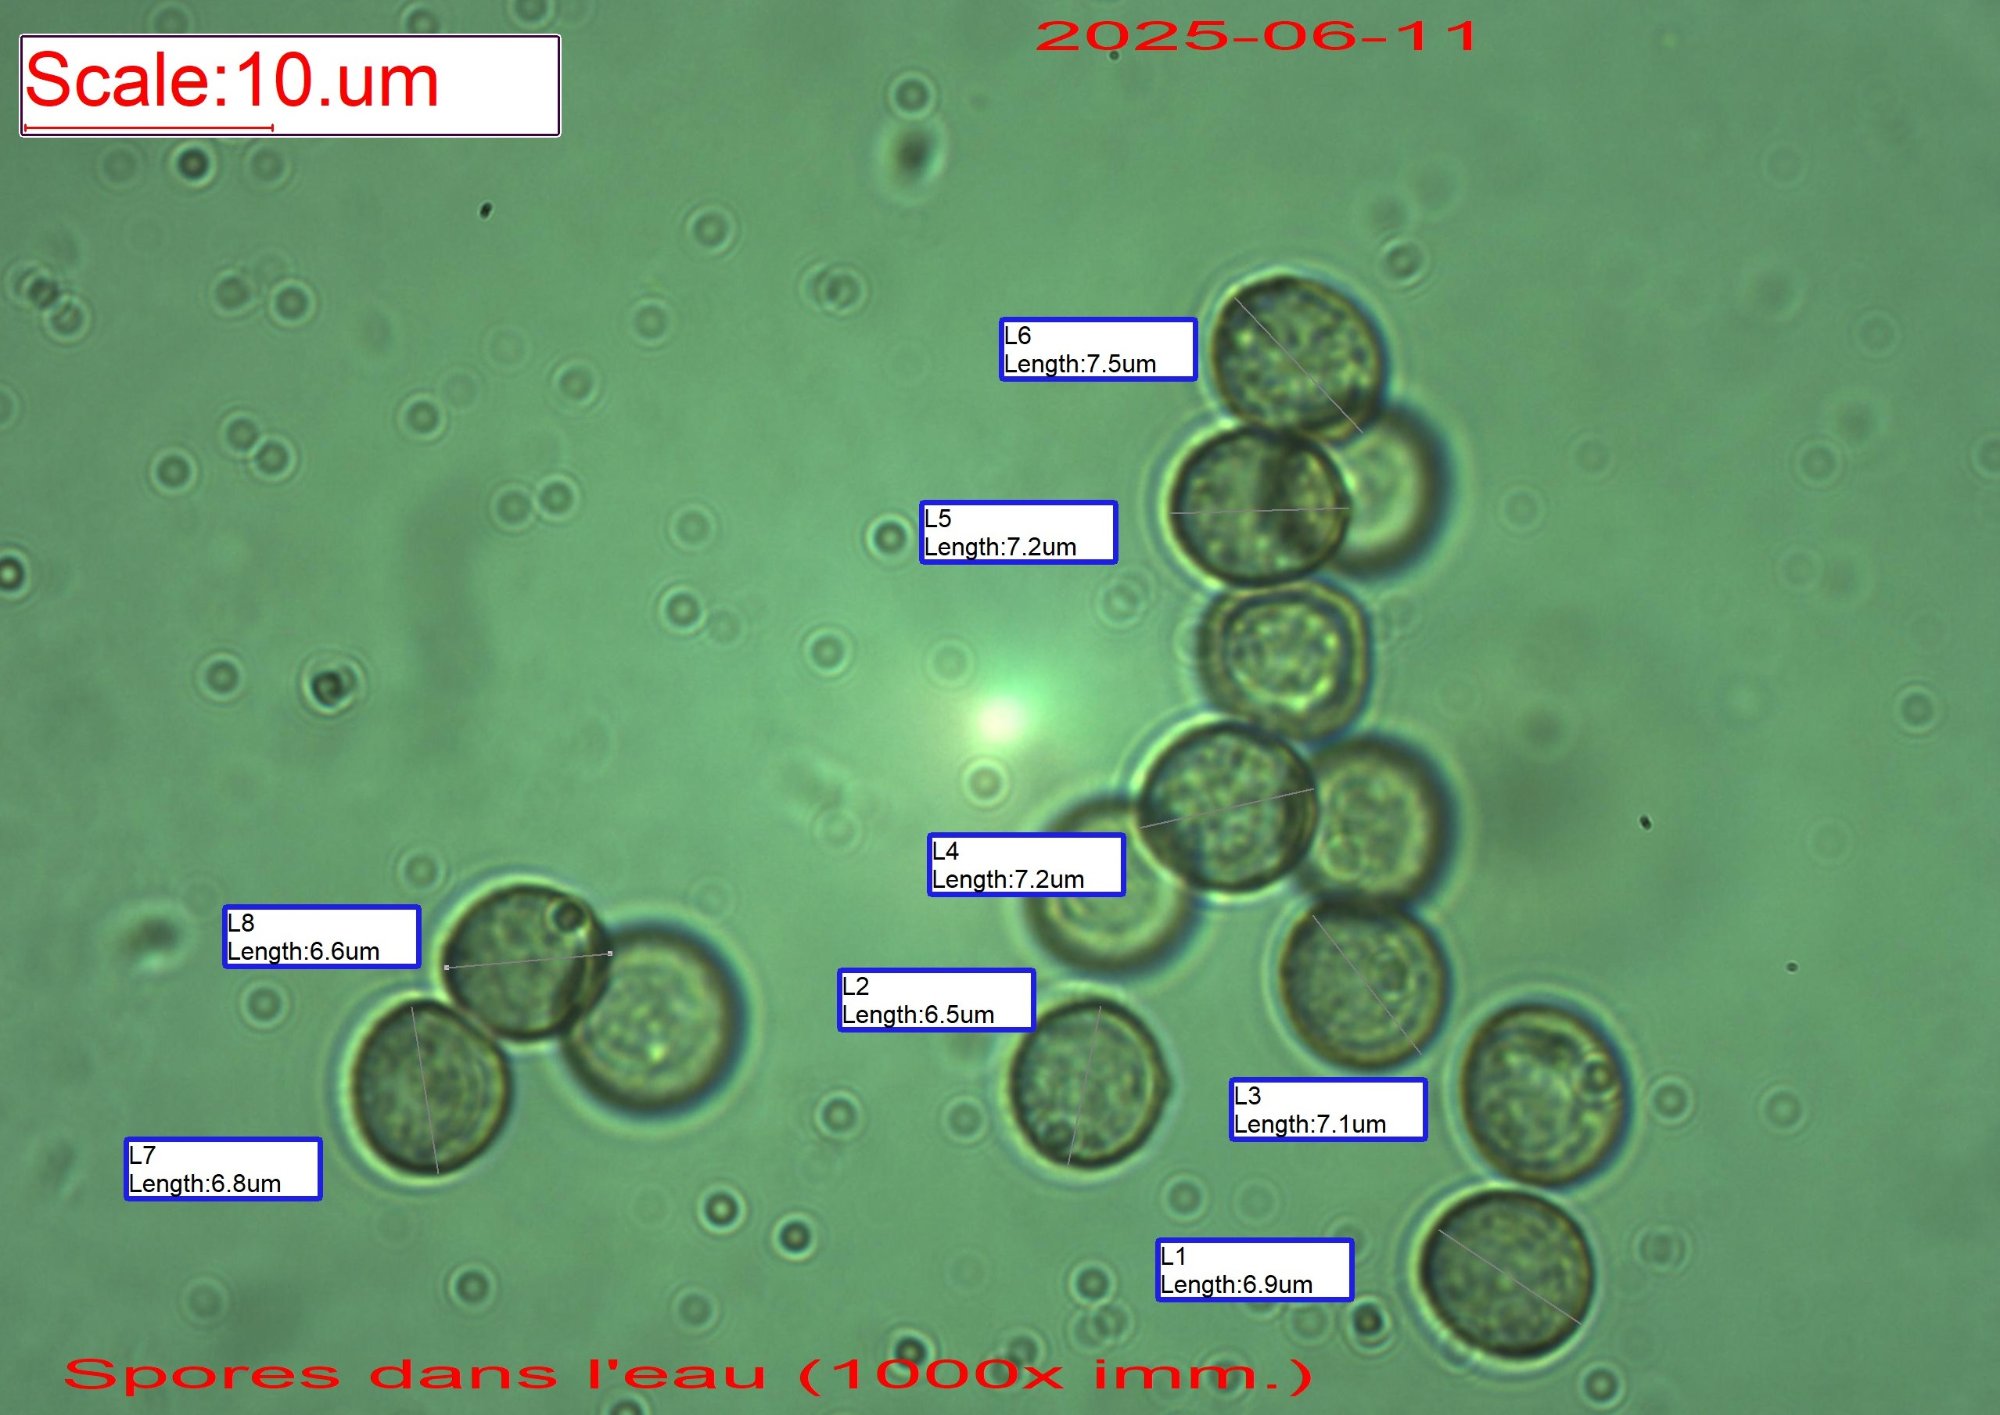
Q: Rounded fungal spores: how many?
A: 14